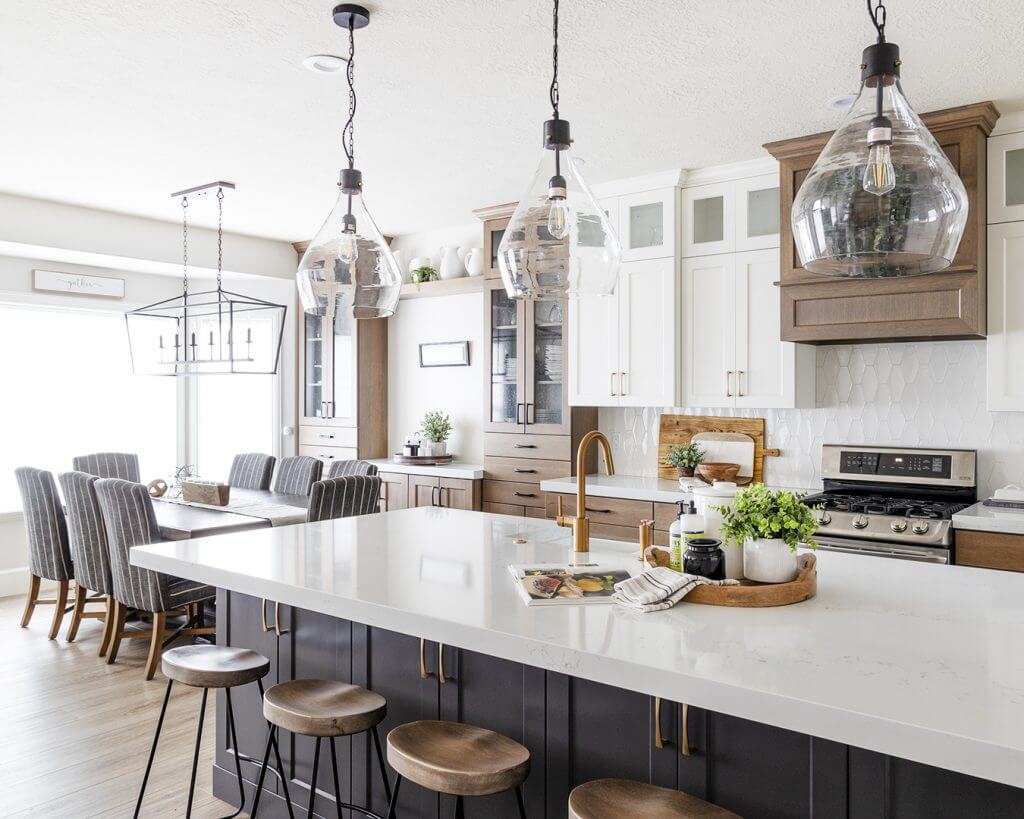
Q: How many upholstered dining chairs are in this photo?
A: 8